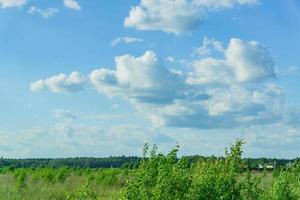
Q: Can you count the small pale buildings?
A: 2